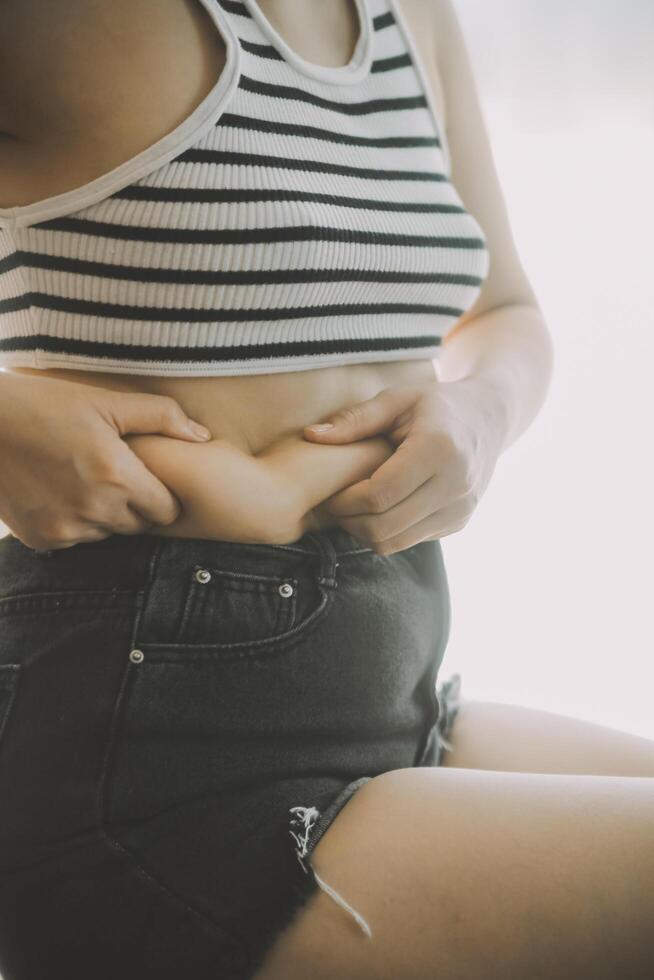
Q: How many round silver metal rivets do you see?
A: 3